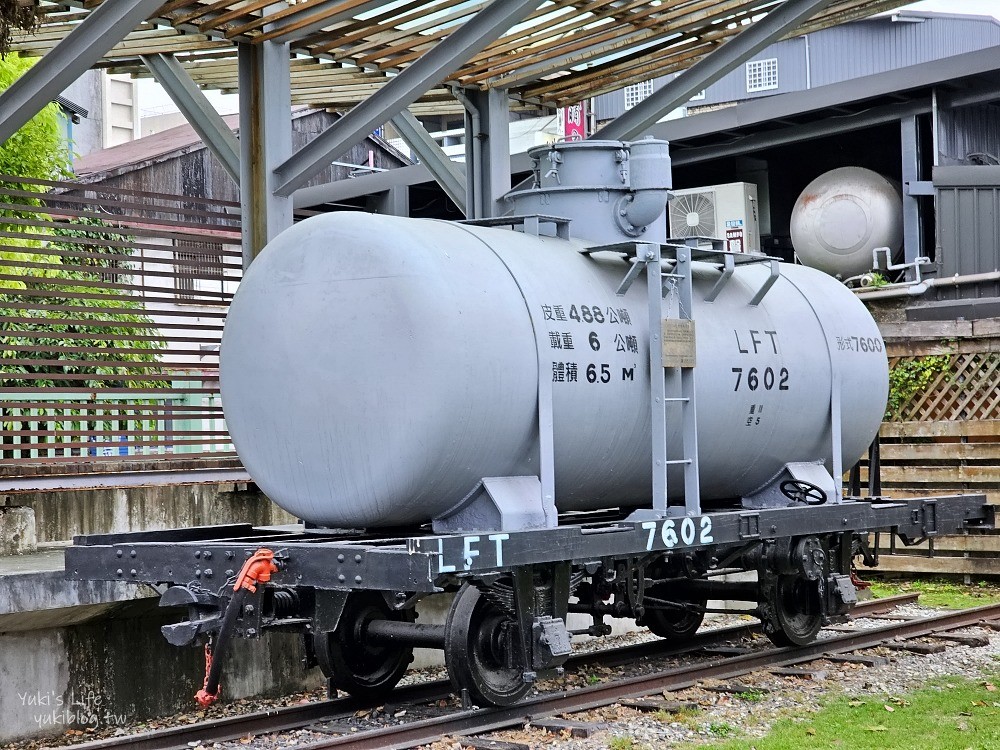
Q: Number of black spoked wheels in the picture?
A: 1